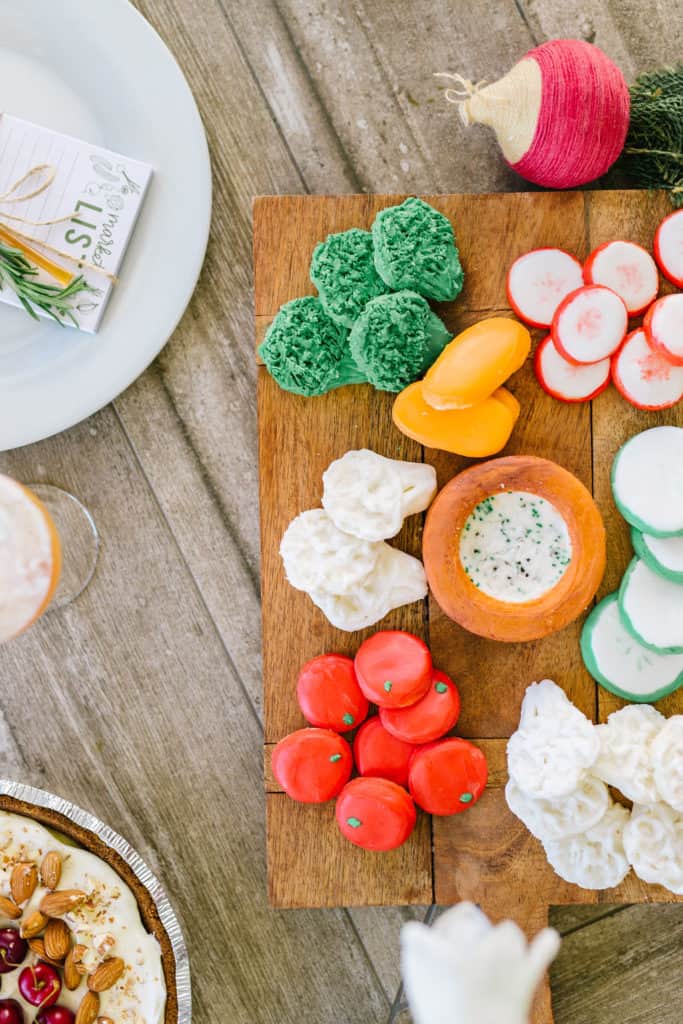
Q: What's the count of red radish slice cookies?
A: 7